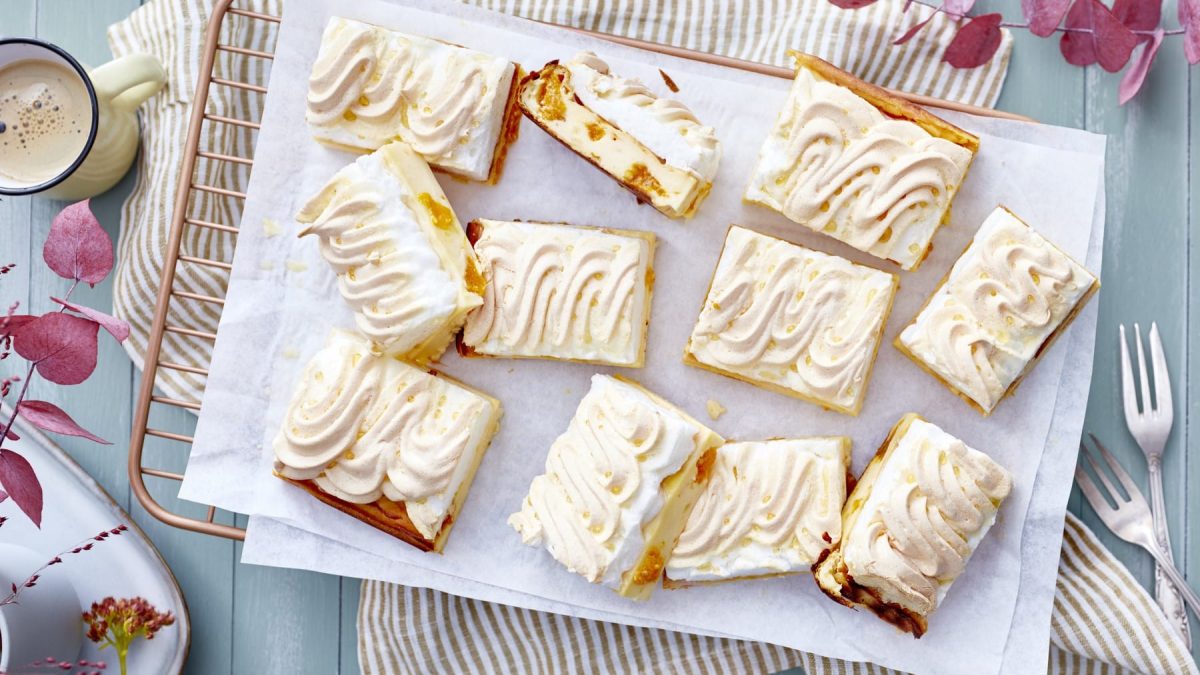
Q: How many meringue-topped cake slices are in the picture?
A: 11